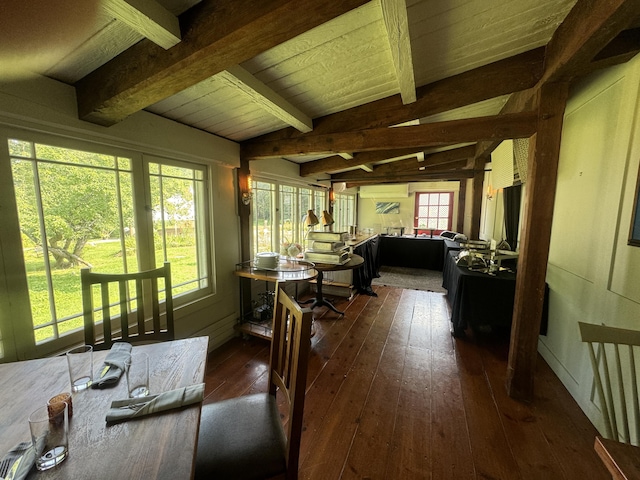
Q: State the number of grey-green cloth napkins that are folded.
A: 3